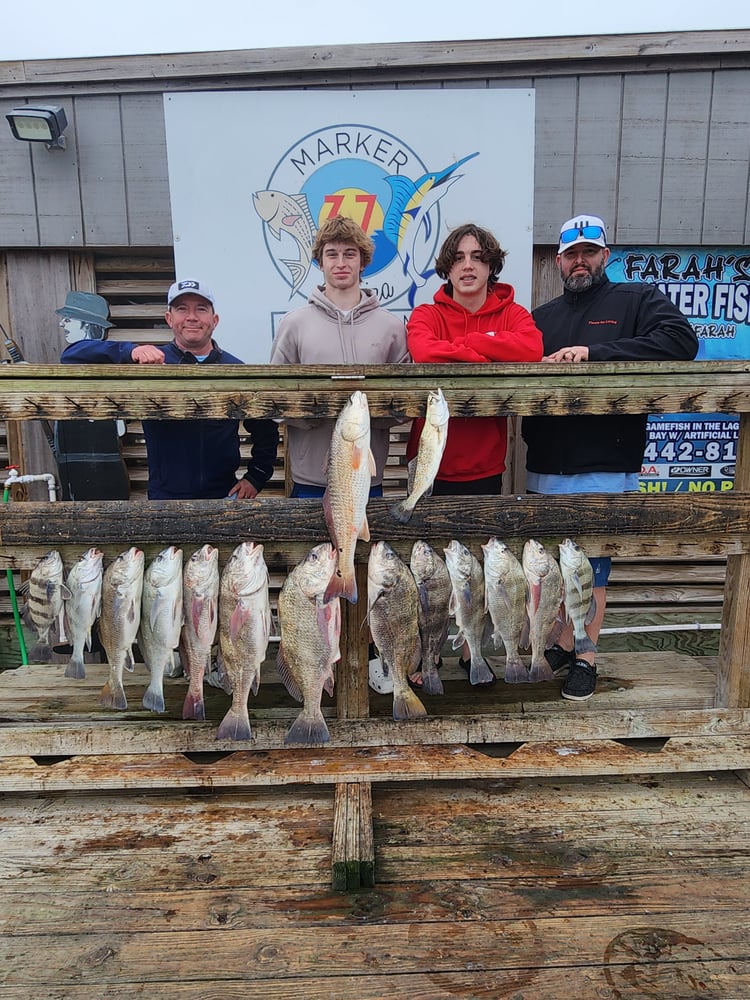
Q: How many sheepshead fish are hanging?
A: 2